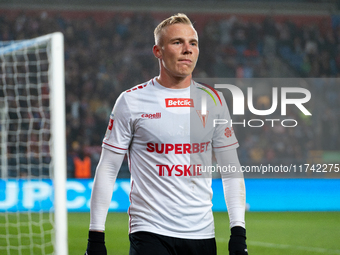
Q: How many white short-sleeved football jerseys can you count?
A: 1